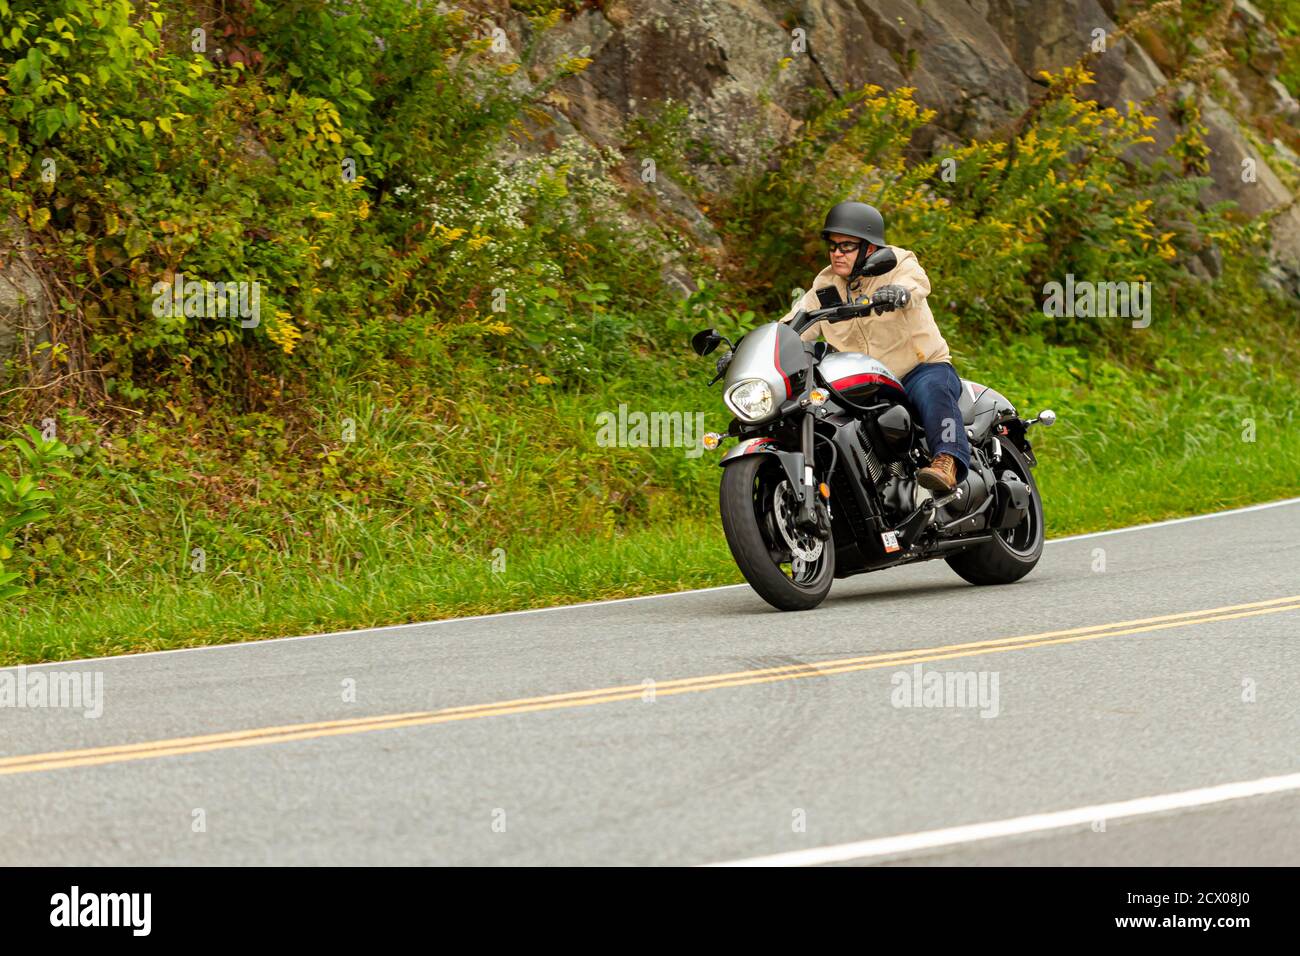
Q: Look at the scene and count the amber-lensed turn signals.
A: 2